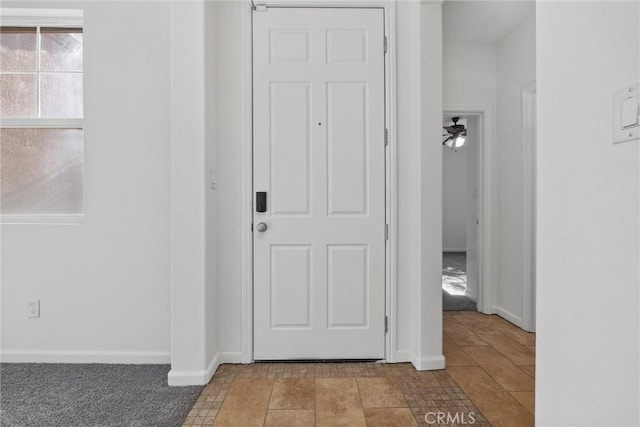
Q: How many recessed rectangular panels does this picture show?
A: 6